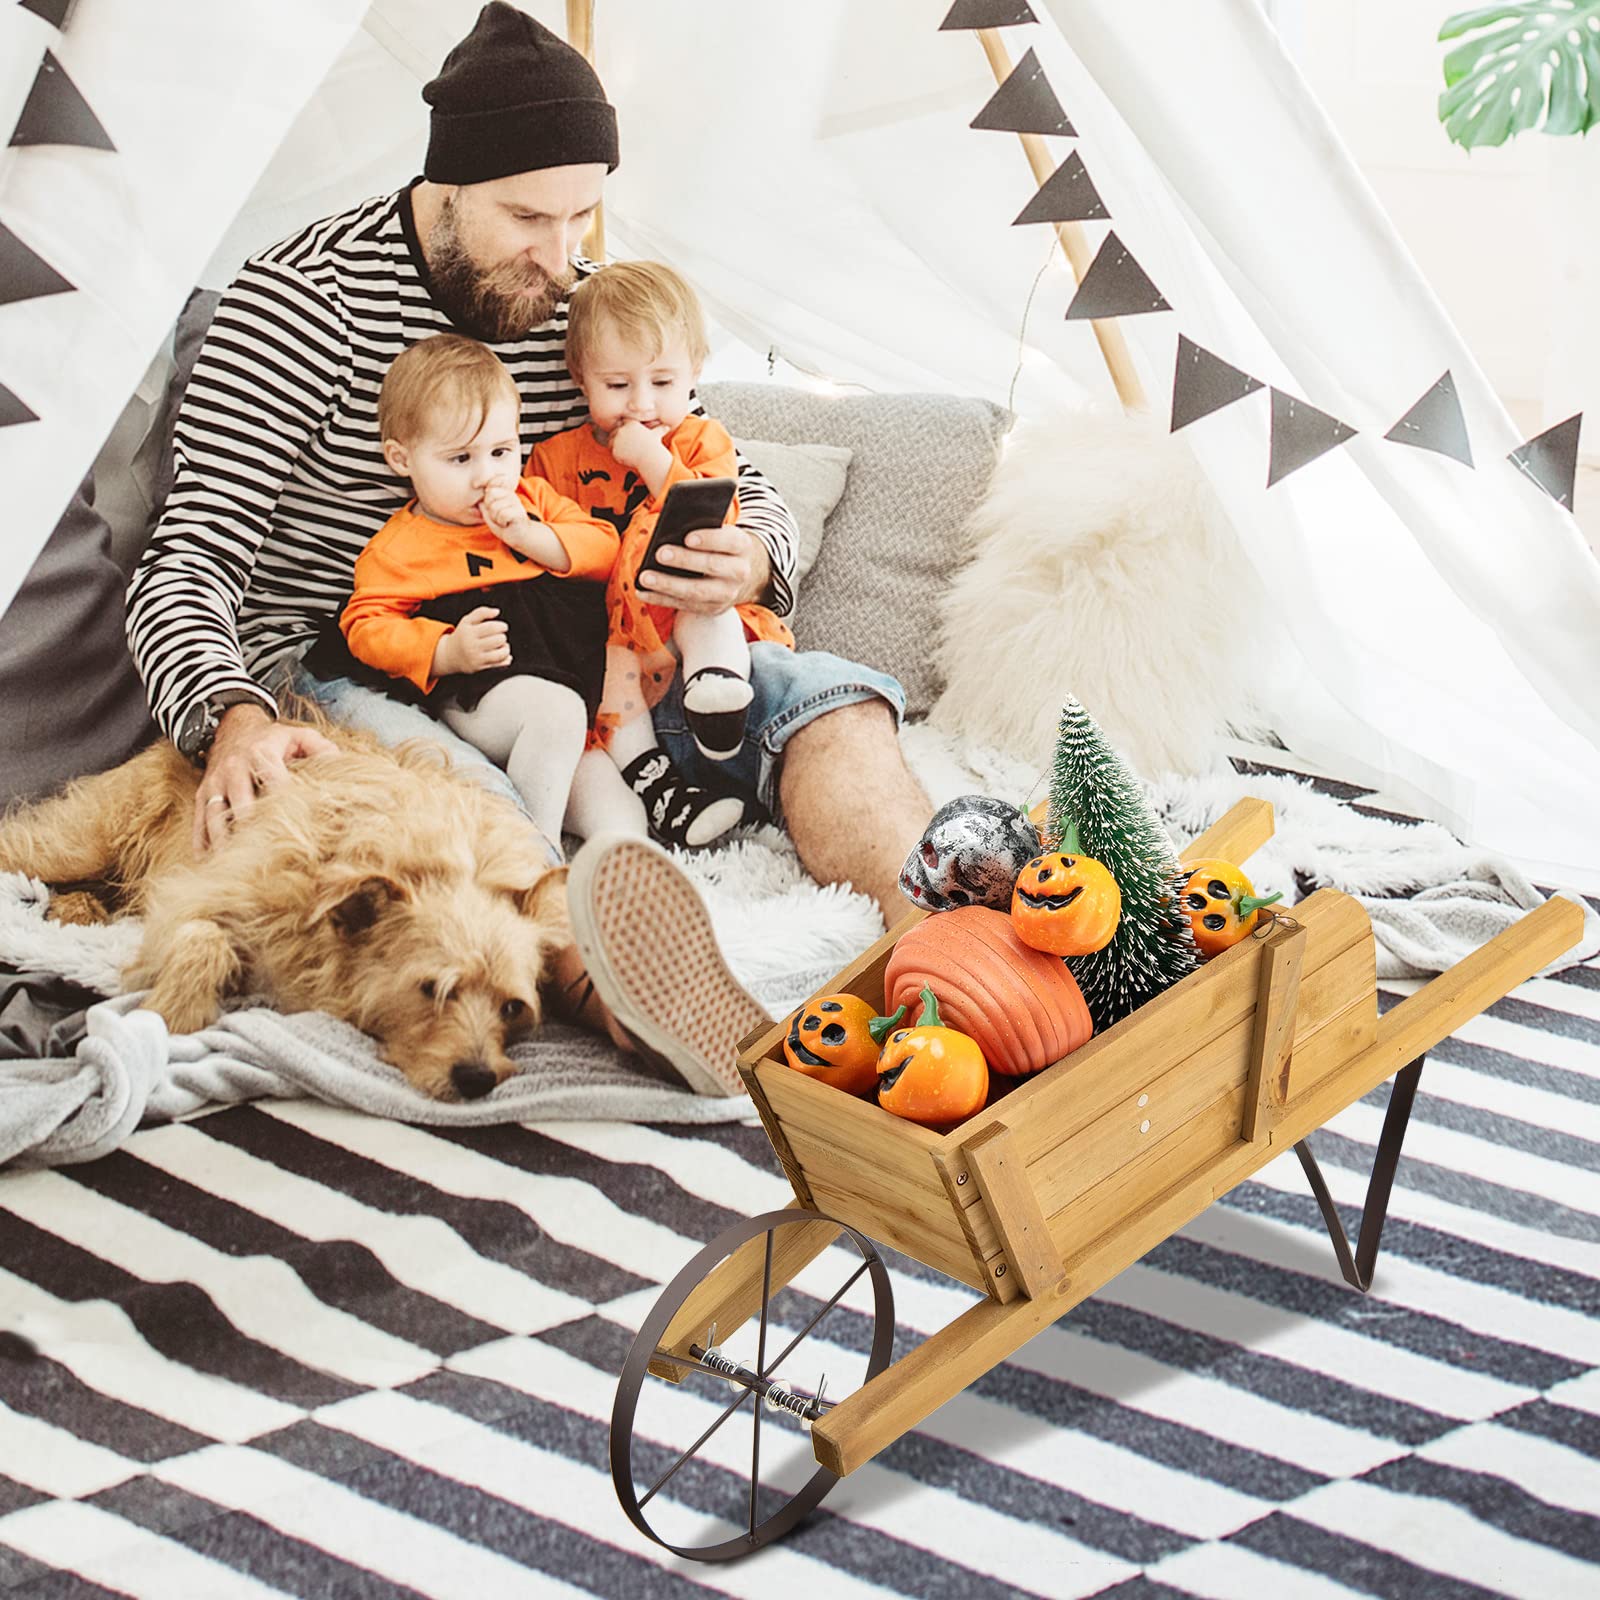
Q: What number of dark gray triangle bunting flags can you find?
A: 12